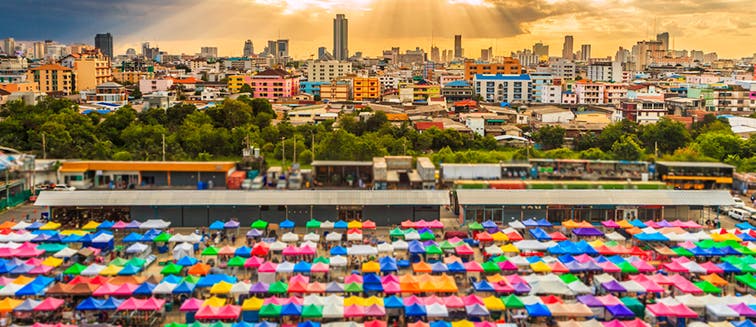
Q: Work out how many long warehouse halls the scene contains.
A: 2